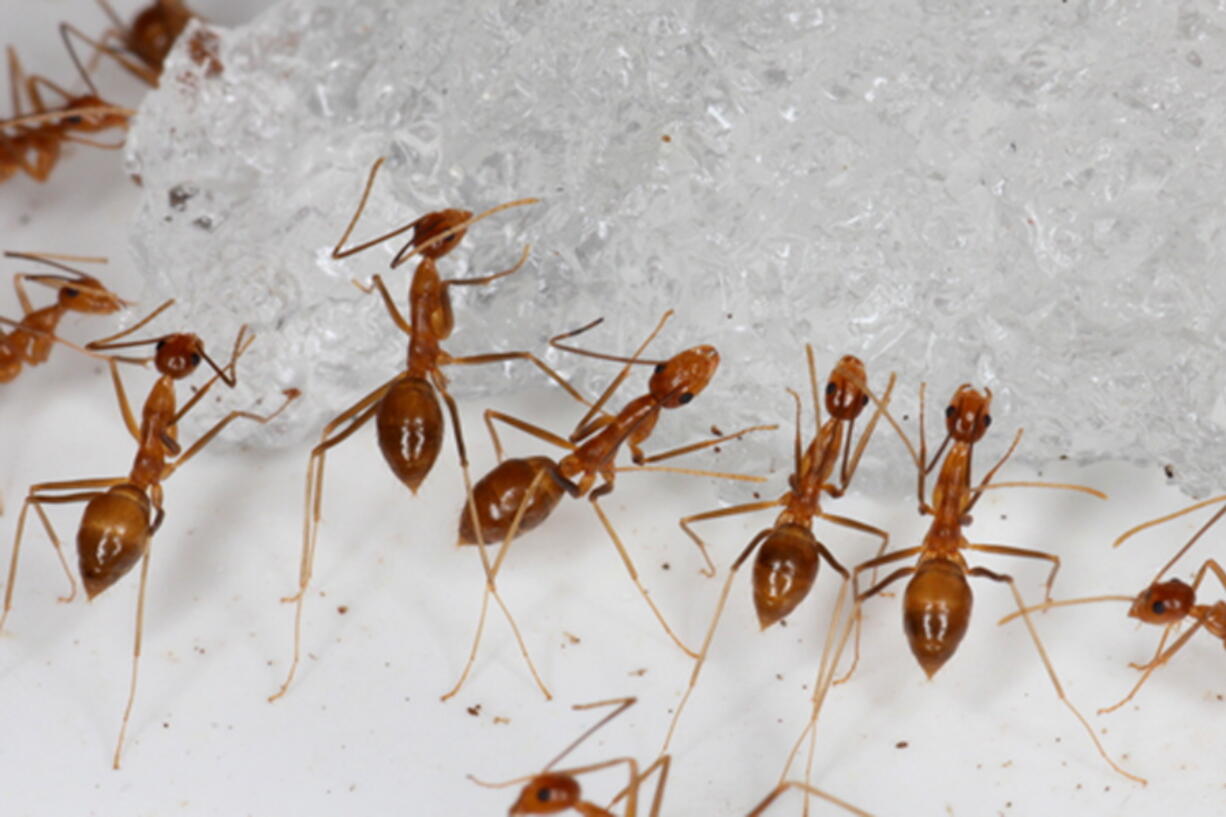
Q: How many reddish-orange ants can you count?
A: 10